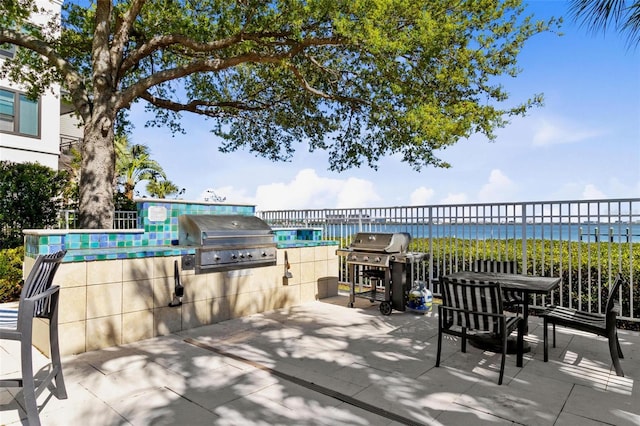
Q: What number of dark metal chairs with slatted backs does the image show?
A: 4